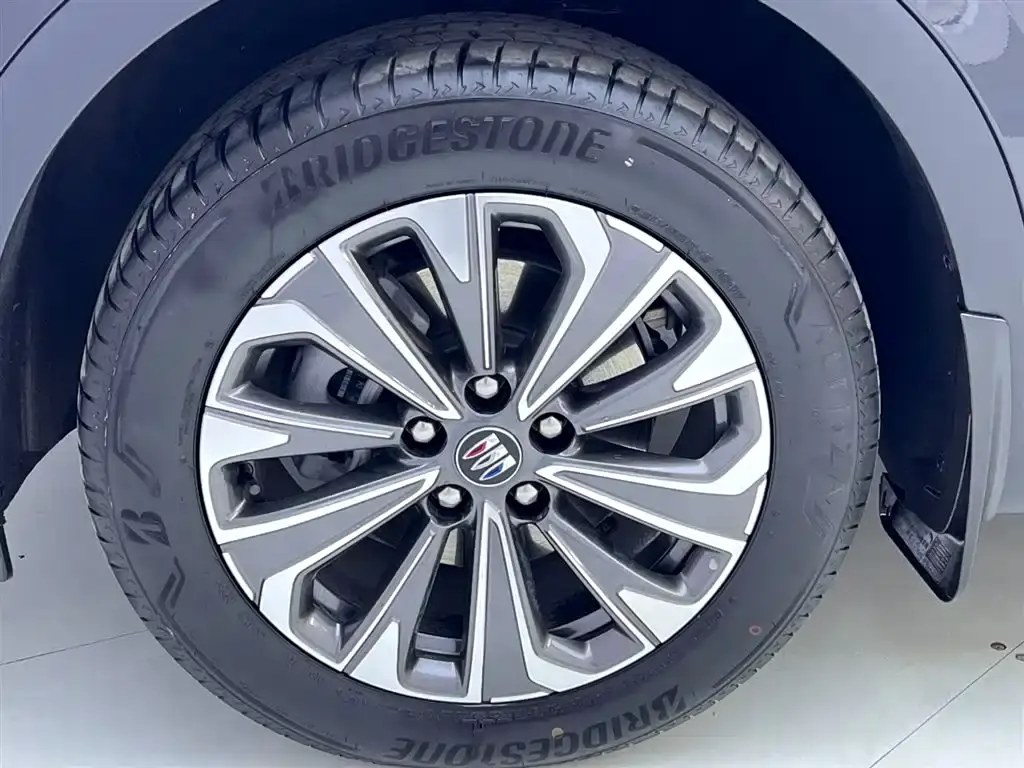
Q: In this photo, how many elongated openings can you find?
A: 10